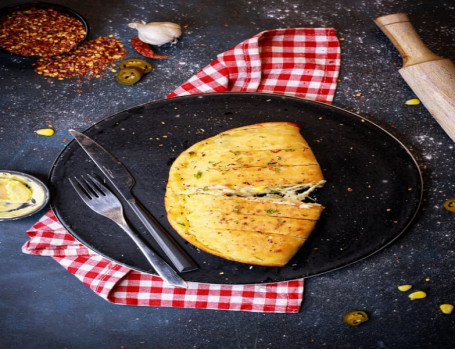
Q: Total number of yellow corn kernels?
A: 5